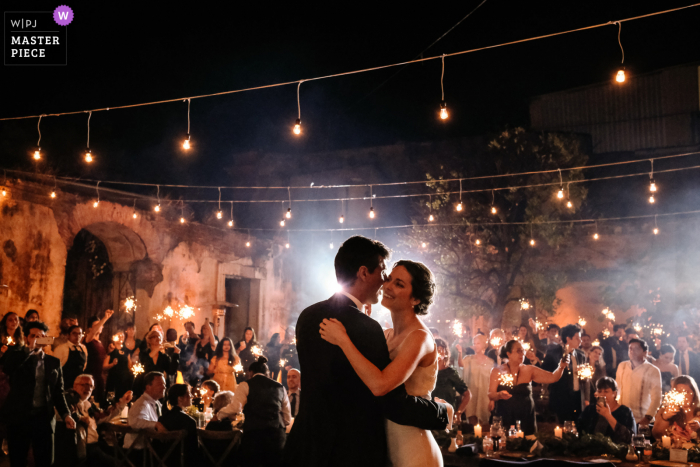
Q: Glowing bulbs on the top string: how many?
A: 6